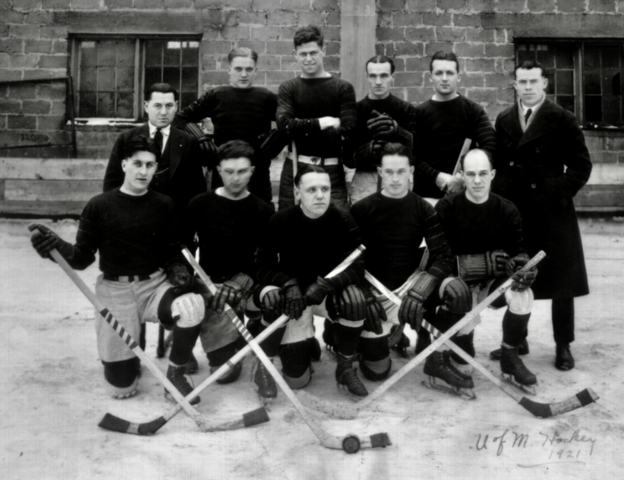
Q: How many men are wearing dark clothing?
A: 11